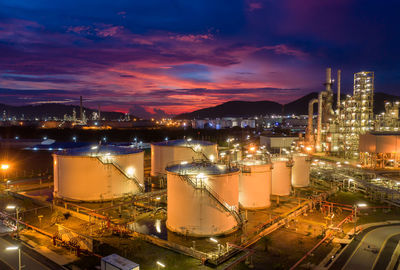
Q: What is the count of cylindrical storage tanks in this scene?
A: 6